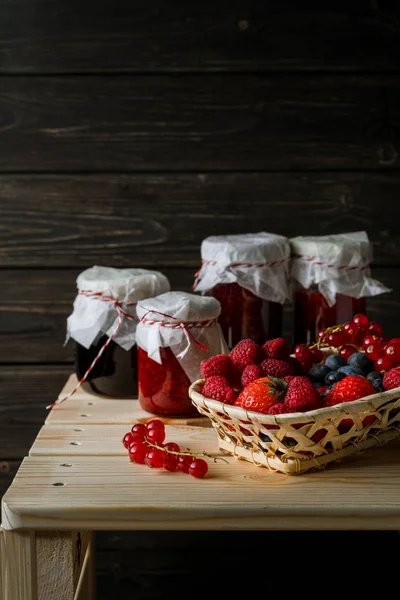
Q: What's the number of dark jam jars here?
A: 1